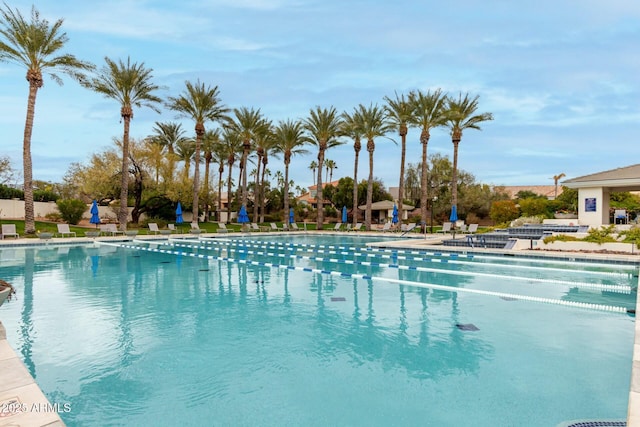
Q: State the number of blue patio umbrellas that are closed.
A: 7